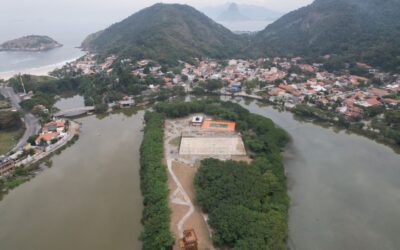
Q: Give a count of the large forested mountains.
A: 2